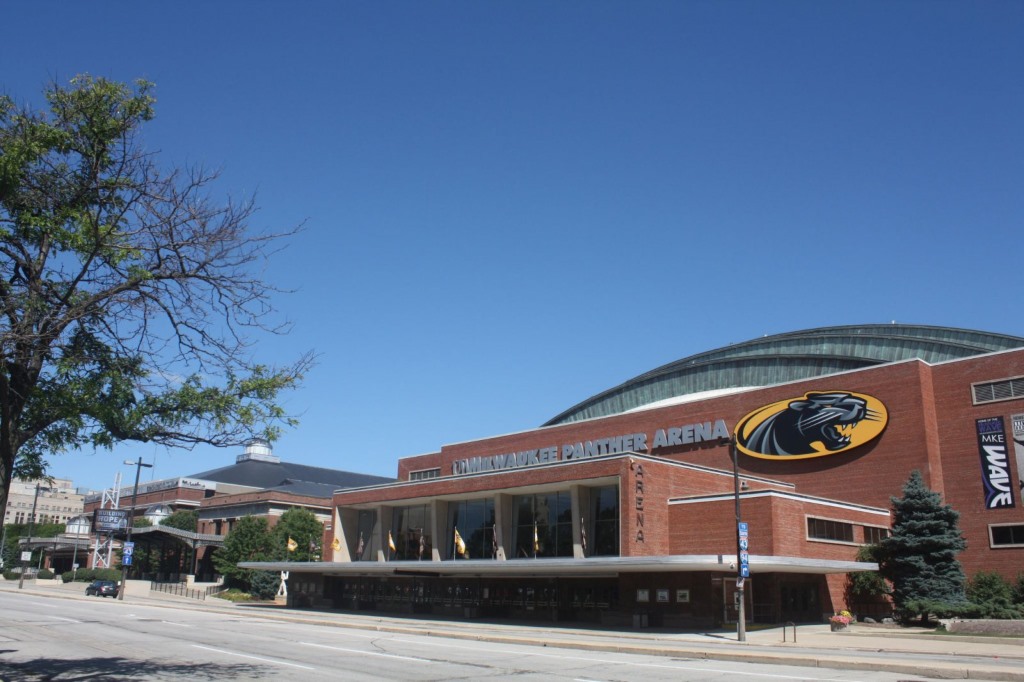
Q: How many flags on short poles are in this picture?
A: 10